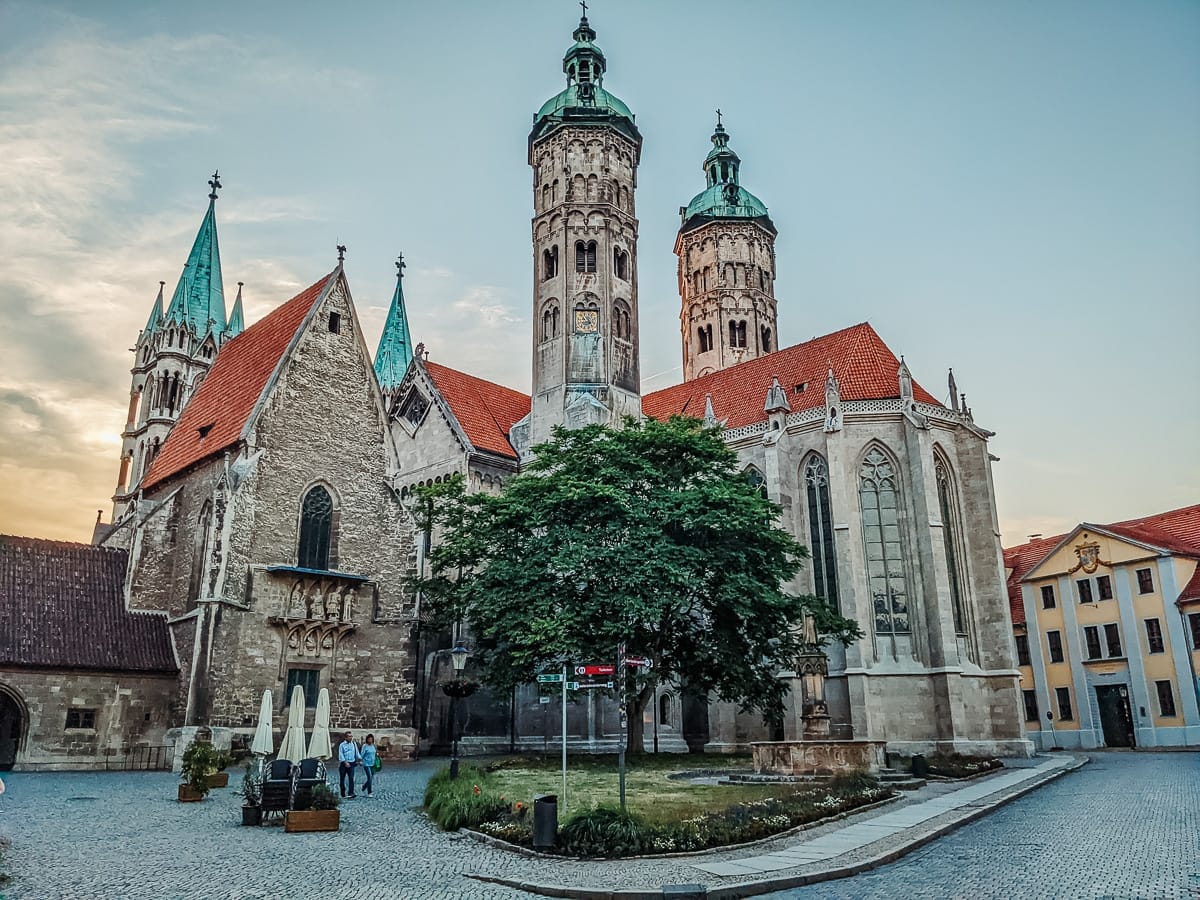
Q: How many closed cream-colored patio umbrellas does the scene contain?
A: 3